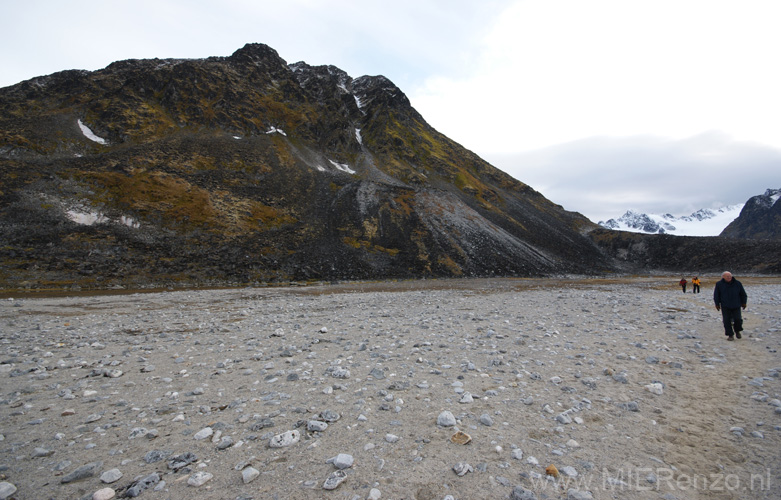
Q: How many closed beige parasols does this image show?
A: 0